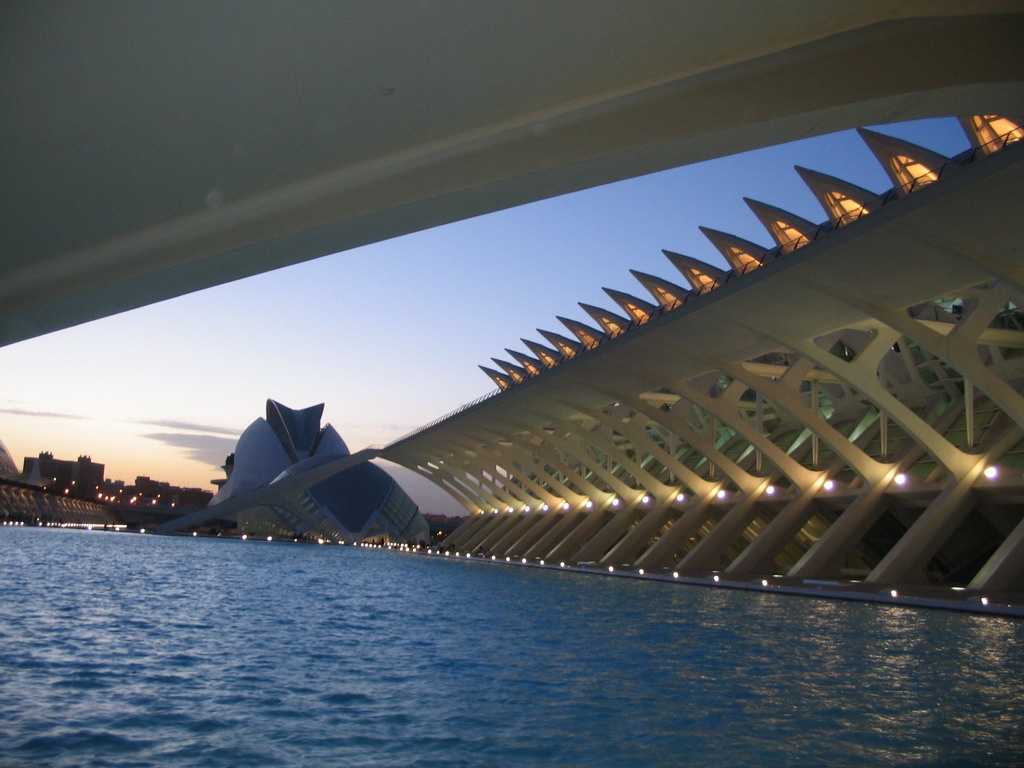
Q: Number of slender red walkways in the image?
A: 0